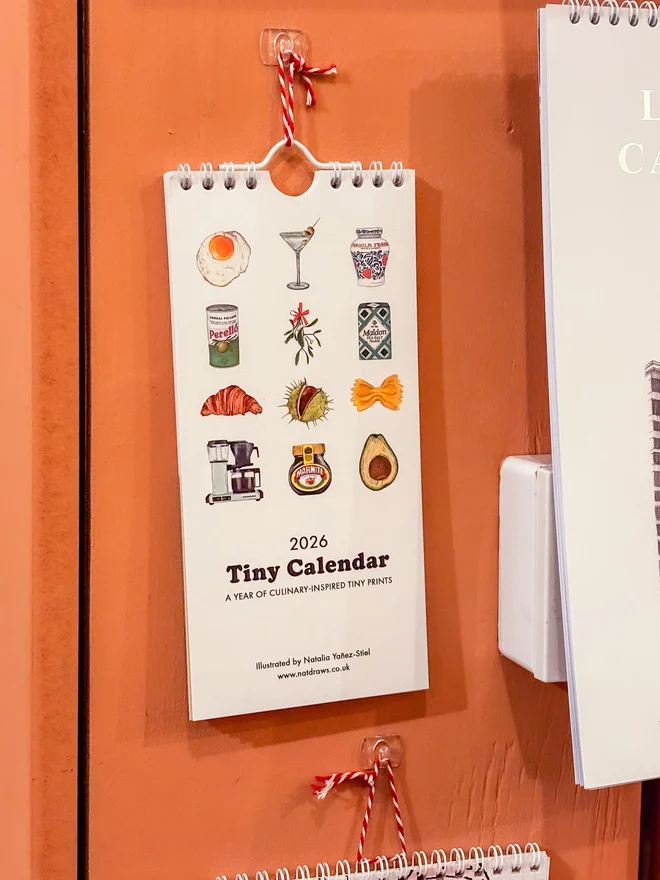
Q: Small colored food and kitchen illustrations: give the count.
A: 12